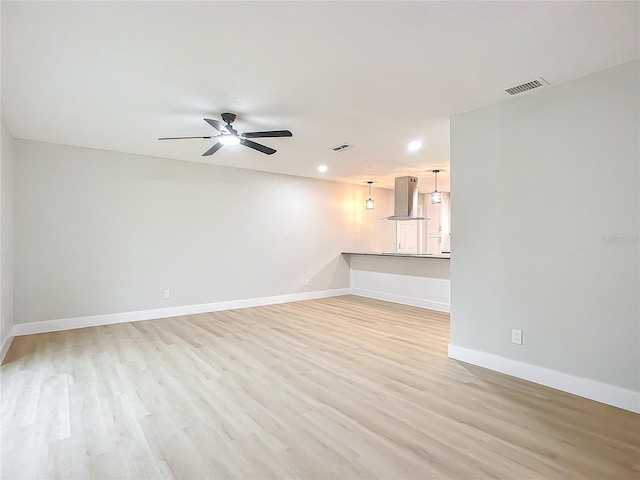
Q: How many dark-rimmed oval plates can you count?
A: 0